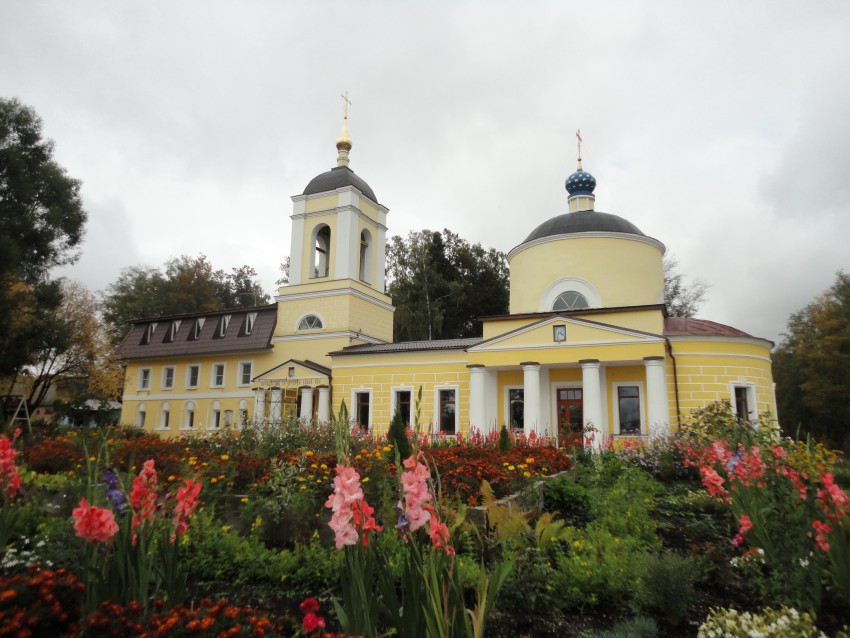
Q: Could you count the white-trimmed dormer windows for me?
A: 5